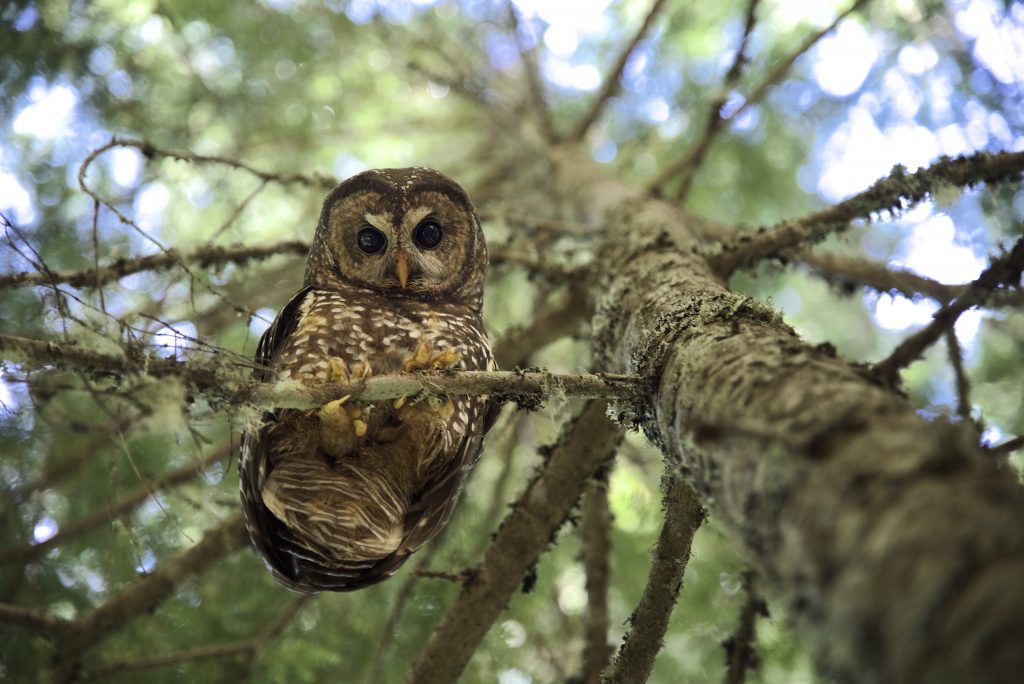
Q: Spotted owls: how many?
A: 1